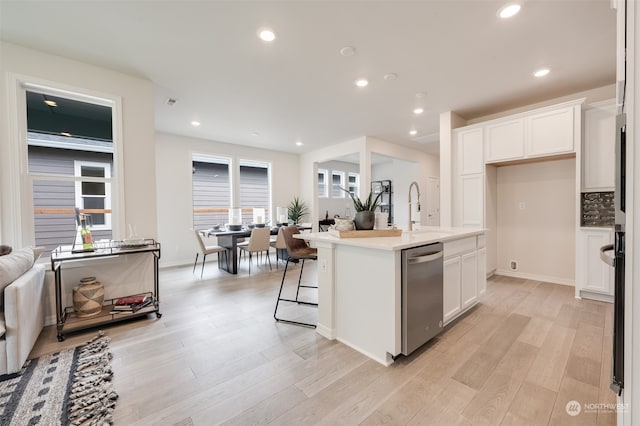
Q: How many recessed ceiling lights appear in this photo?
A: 8